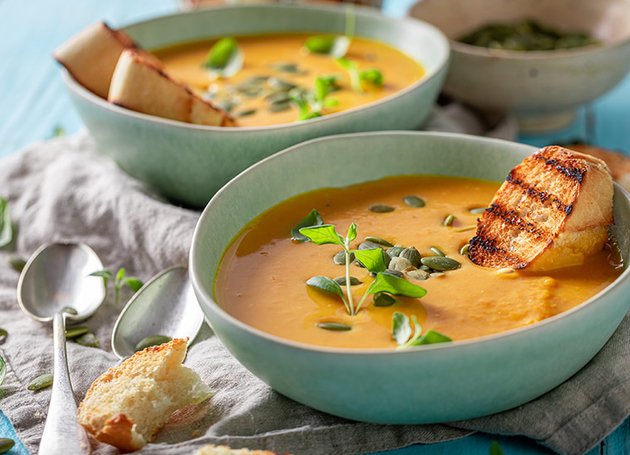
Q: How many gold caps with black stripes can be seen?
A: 0